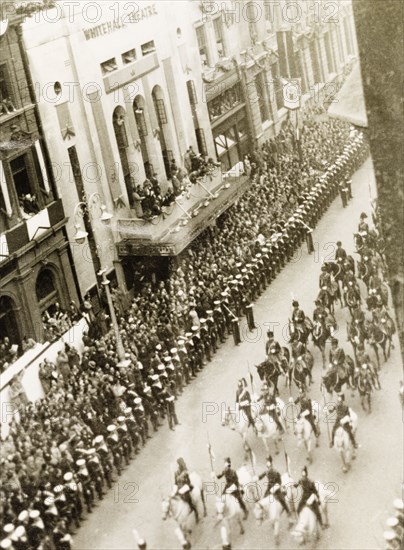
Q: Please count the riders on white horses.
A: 8